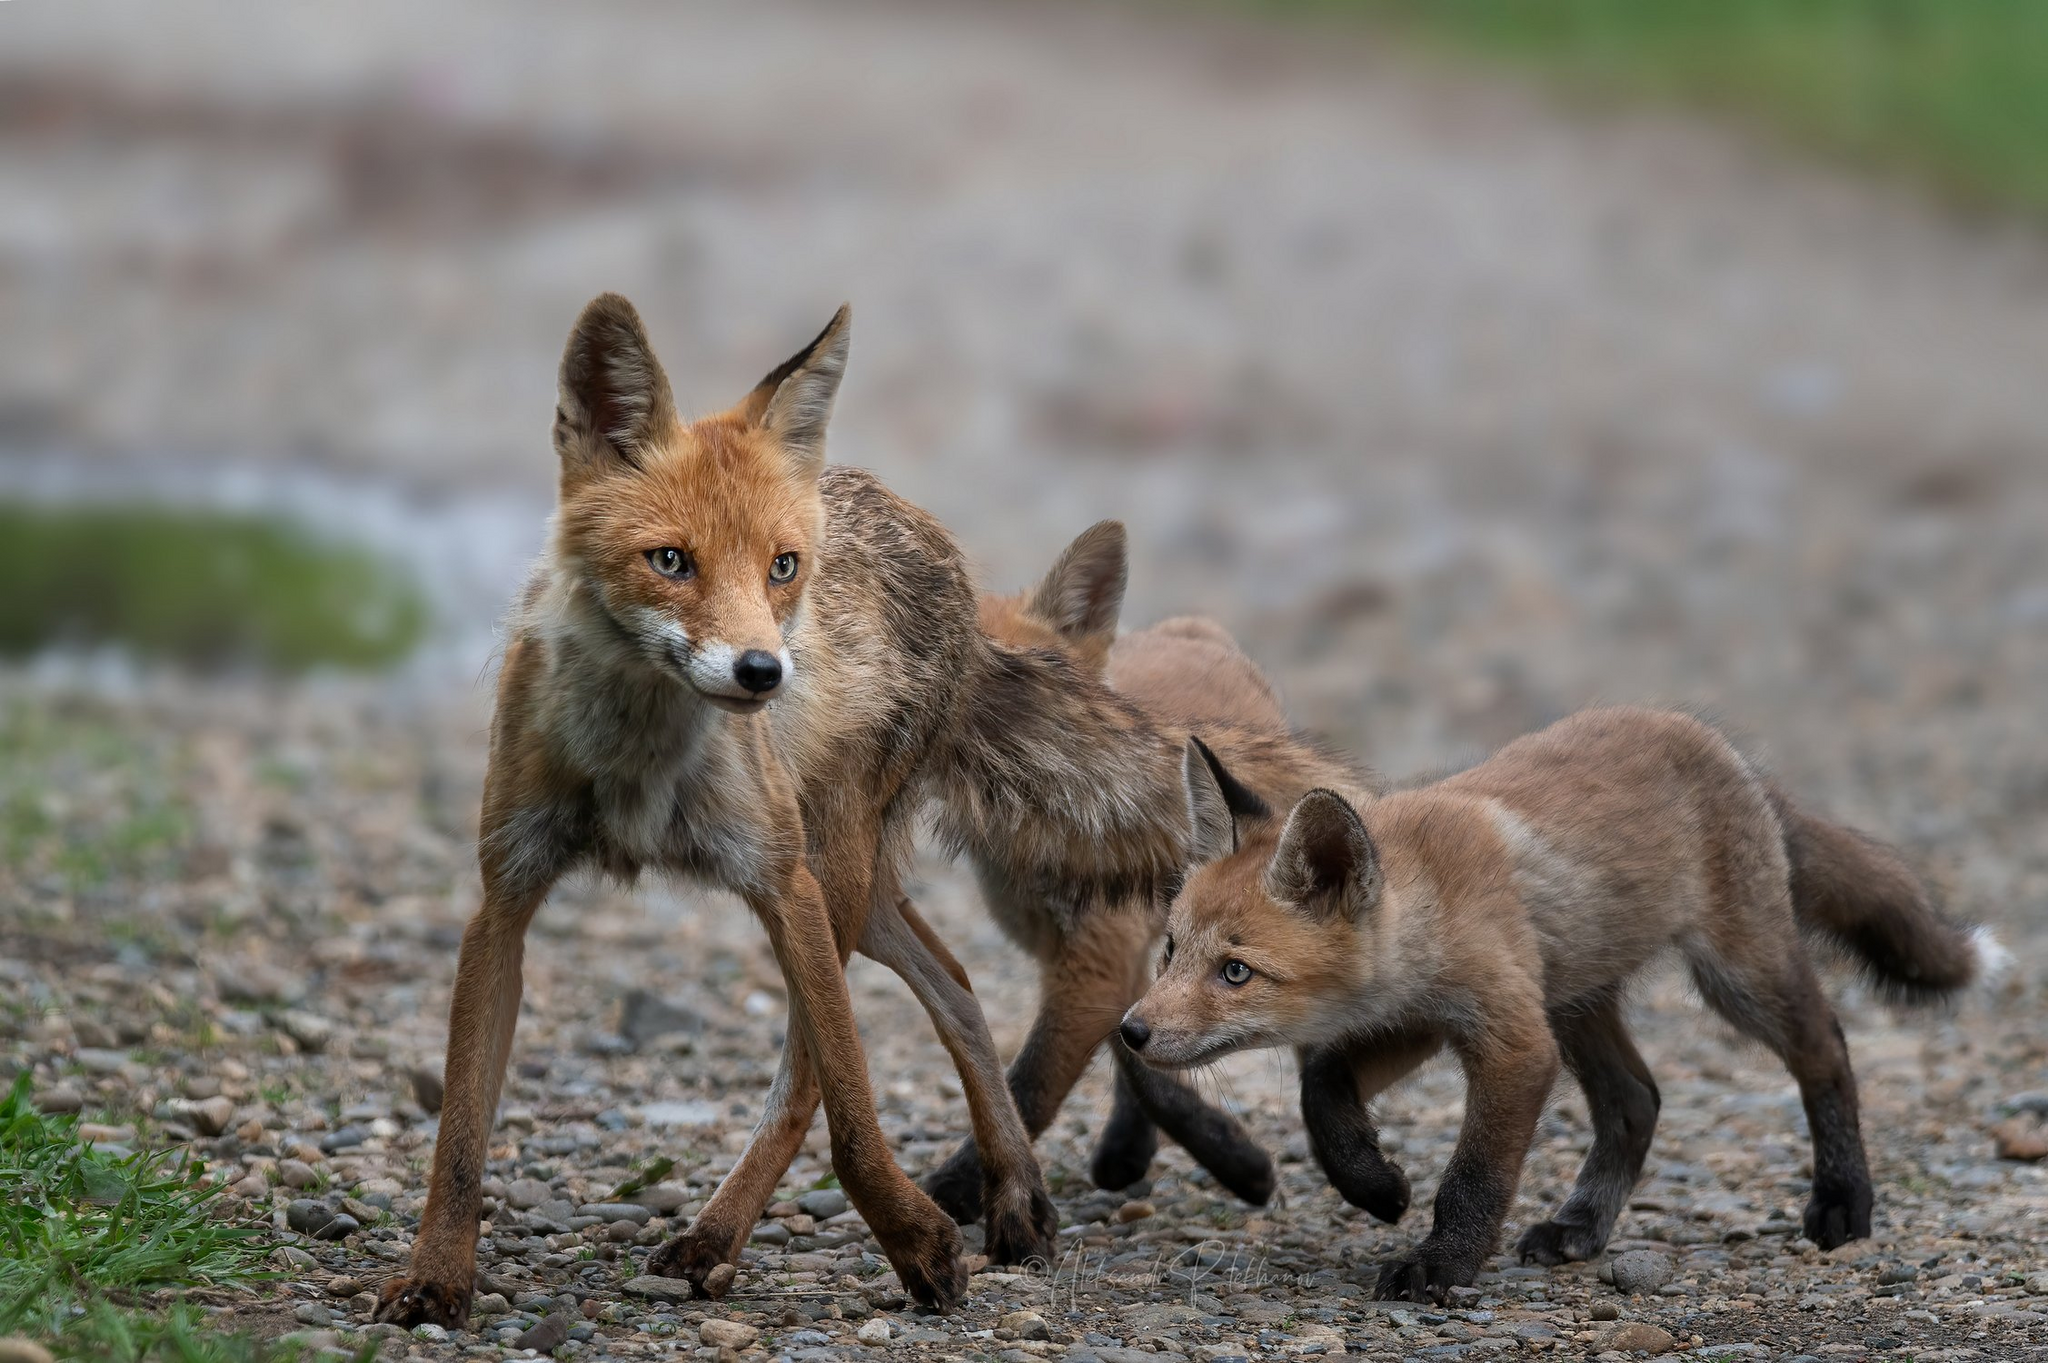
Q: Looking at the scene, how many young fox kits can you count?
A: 2